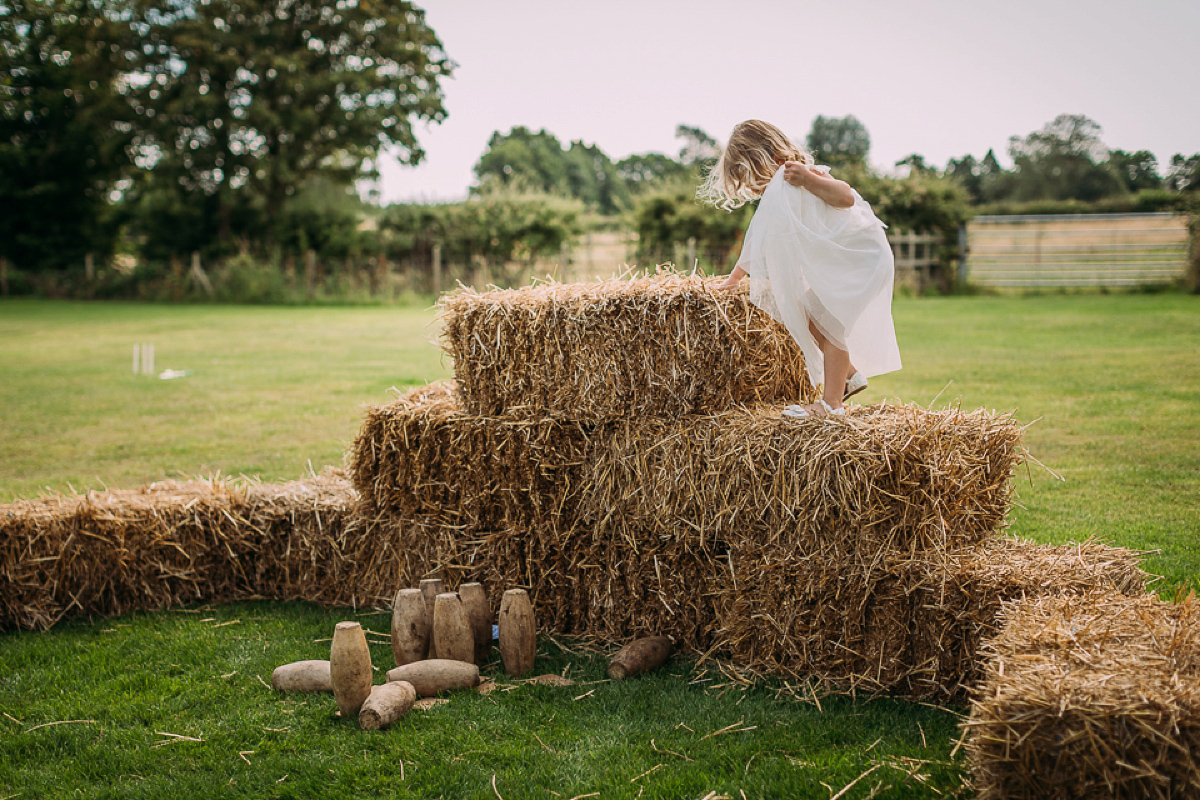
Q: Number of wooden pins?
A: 10